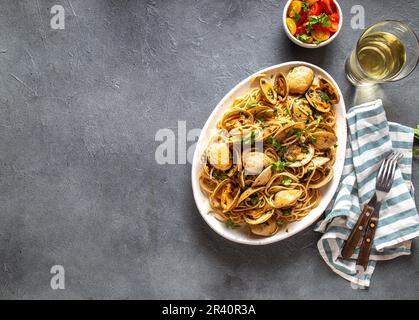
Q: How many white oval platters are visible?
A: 1